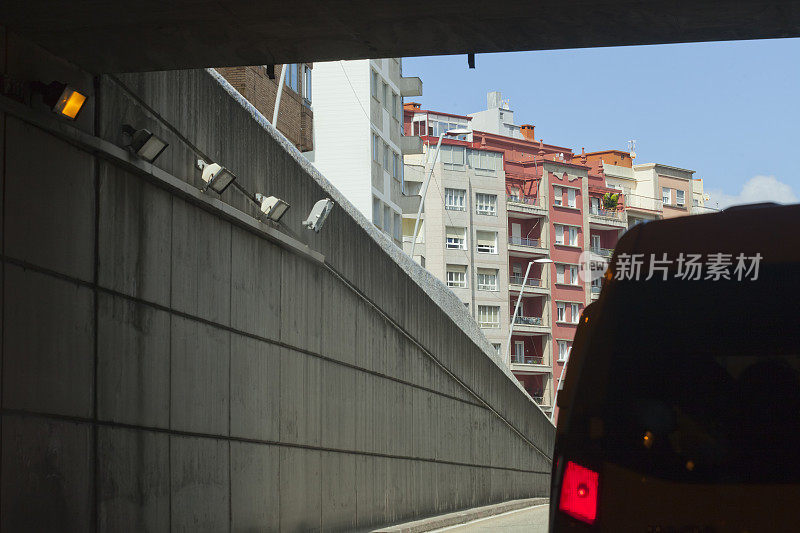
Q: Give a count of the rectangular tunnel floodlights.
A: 5